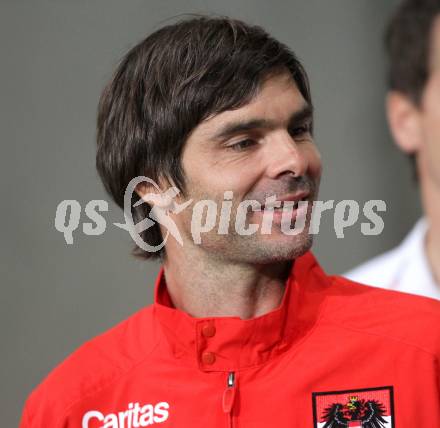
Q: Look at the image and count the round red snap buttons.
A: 2